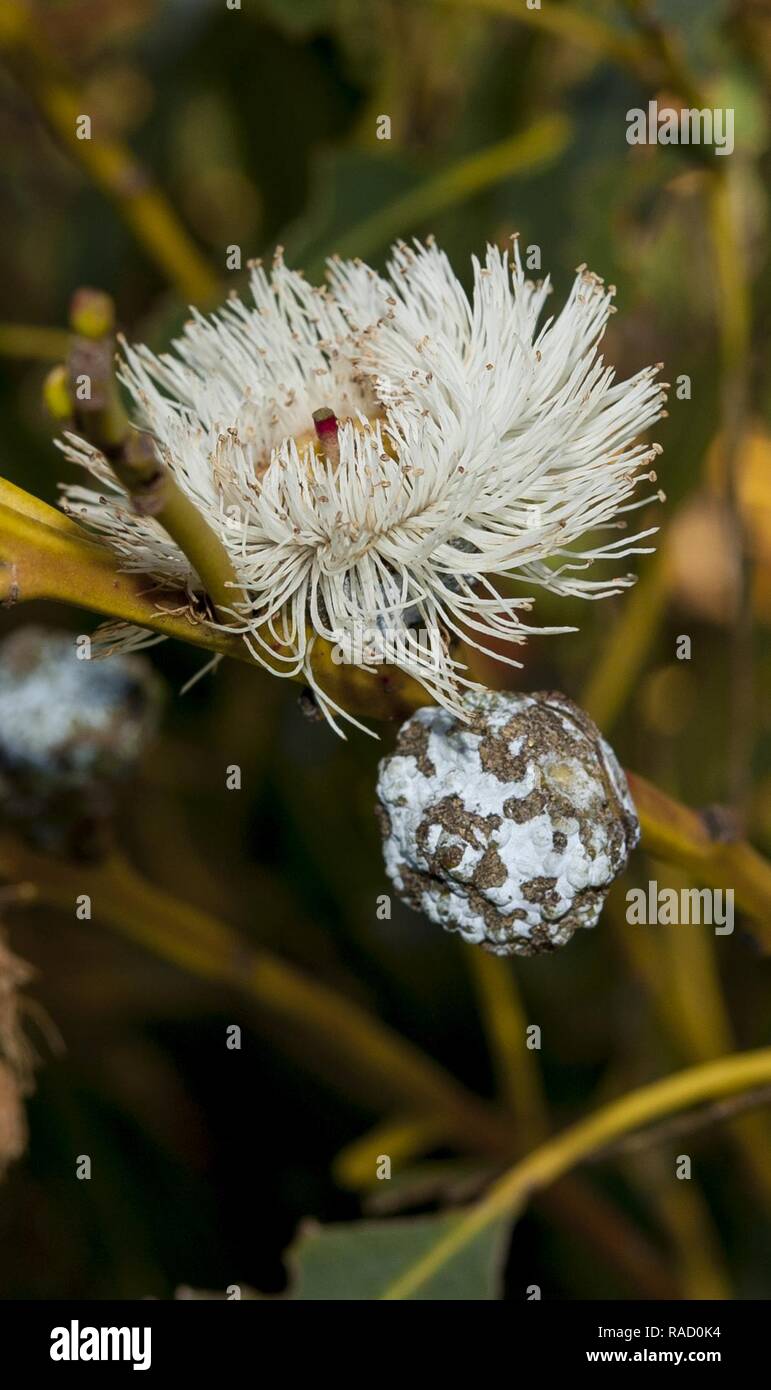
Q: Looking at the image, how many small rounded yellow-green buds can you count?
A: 2